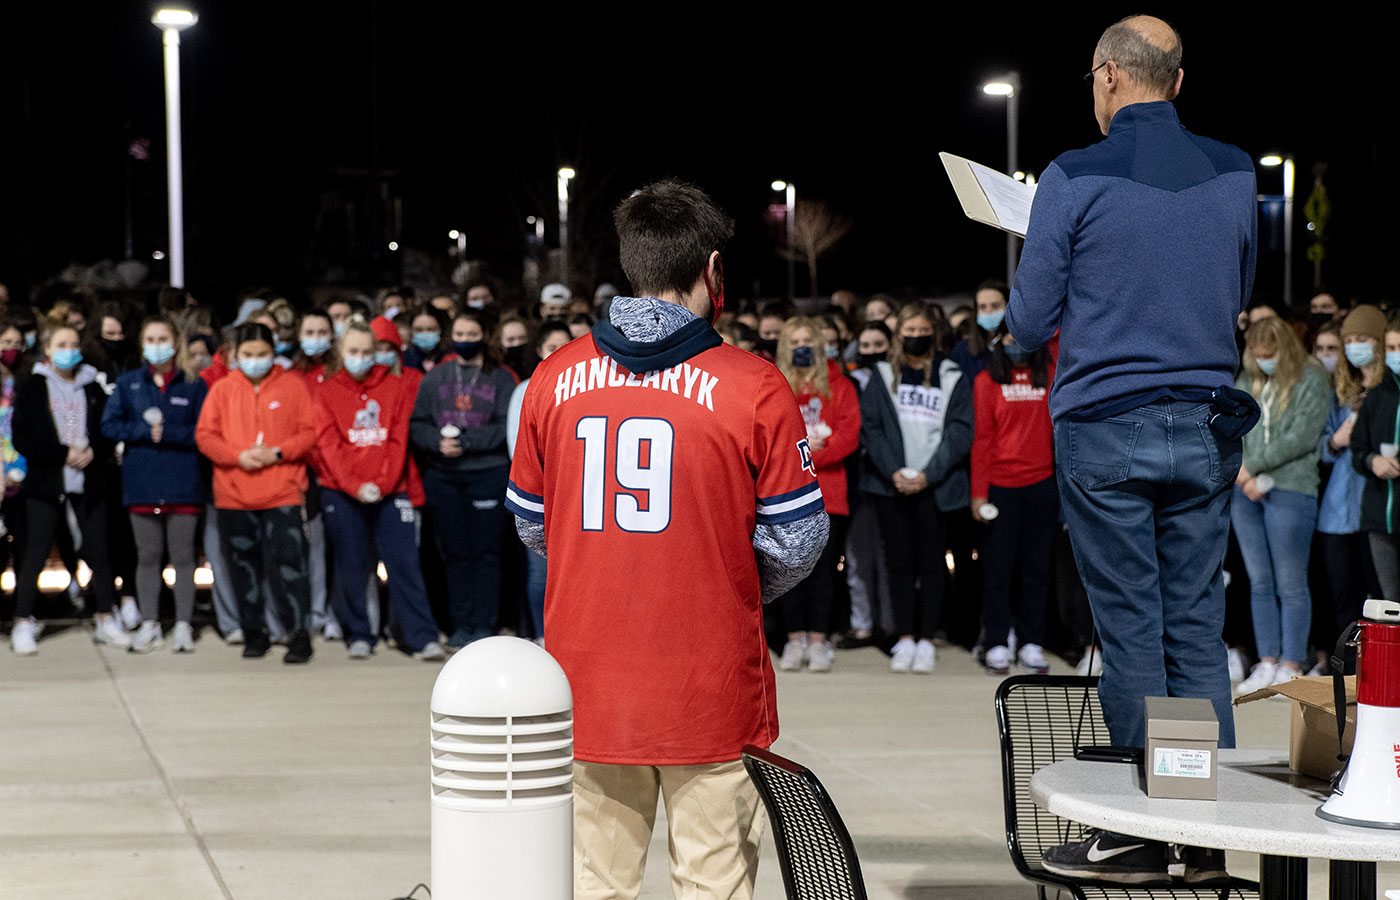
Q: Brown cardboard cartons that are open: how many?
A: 1